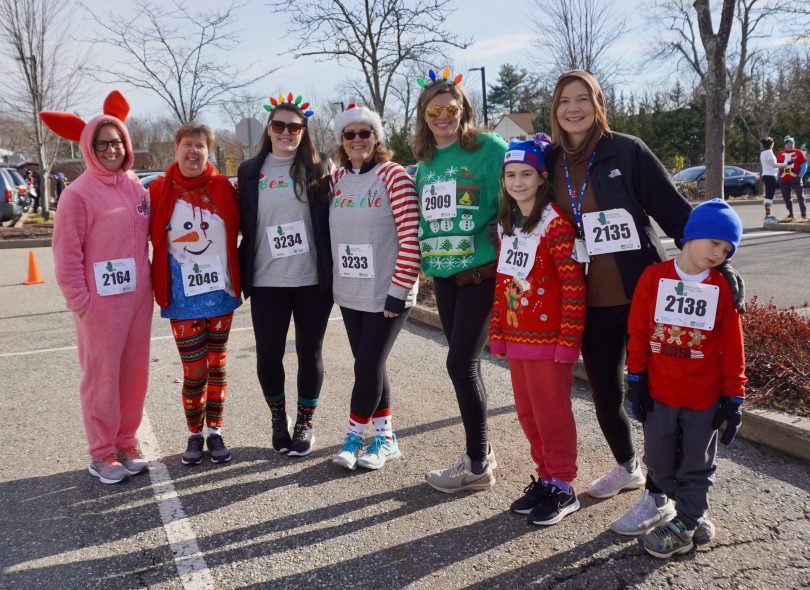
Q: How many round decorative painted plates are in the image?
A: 0